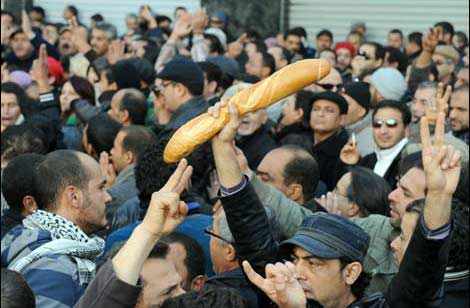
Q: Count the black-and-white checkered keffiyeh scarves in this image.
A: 1